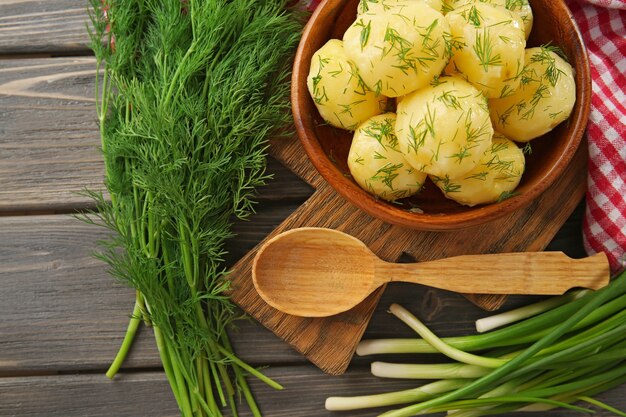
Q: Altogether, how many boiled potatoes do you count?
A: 9